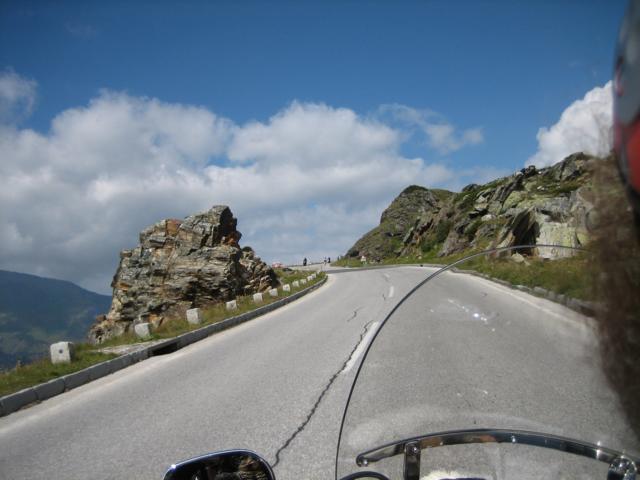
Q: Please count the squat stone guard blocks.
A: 12